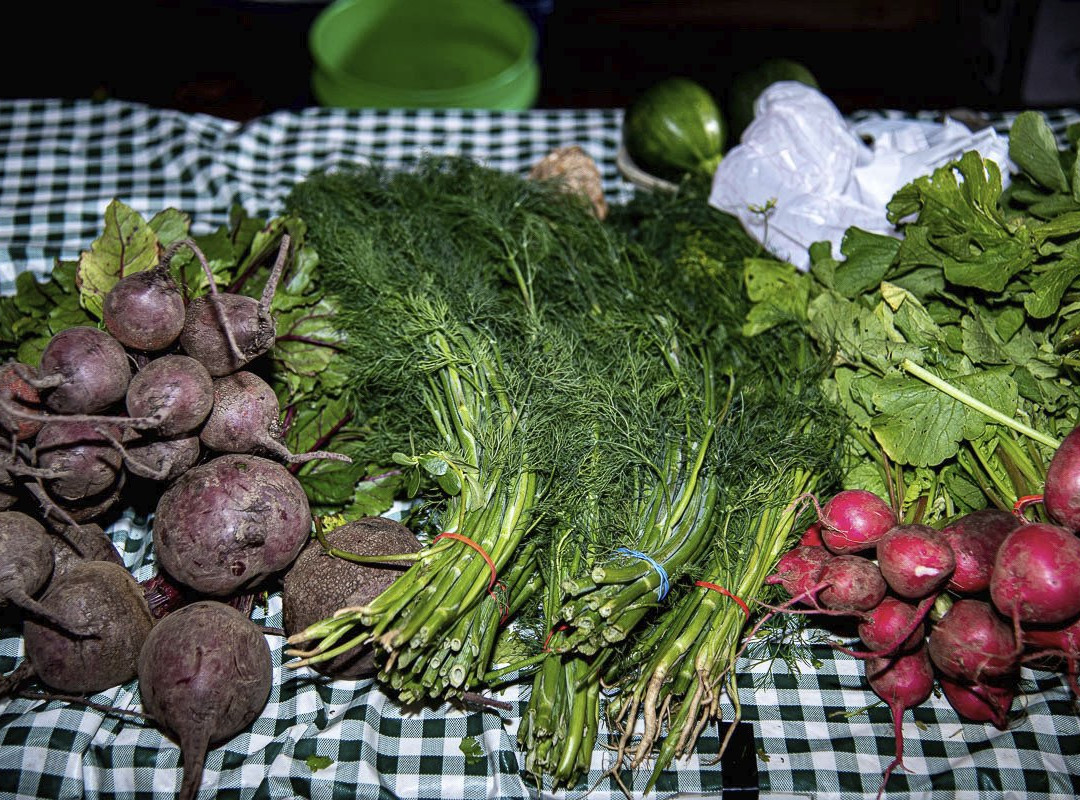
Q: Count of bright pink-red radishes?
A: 13